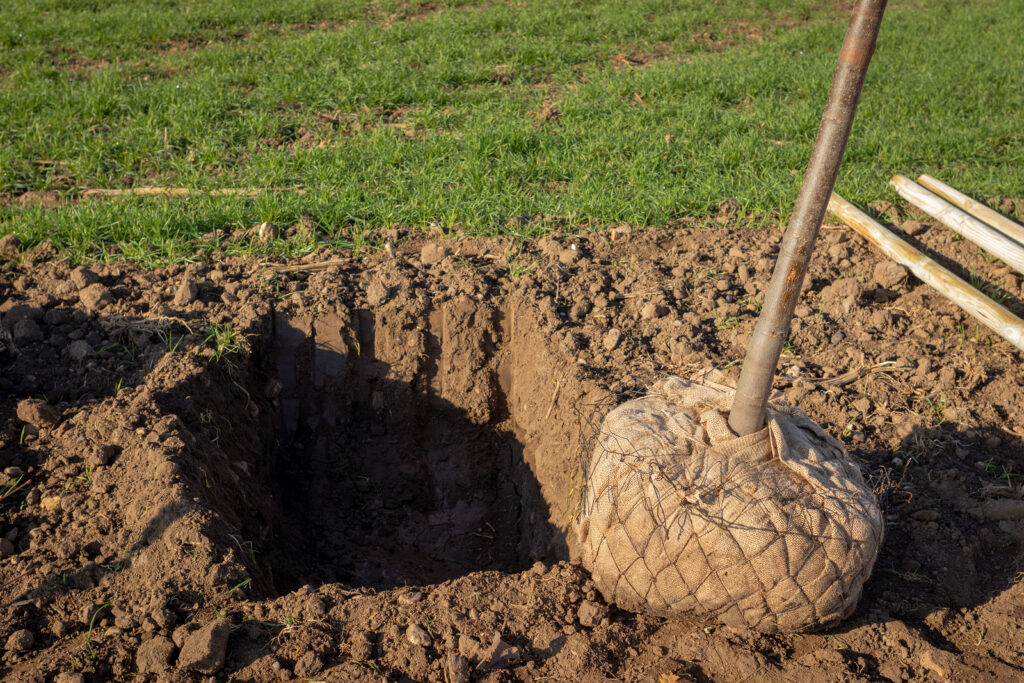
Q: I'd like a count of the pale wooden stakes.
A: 3